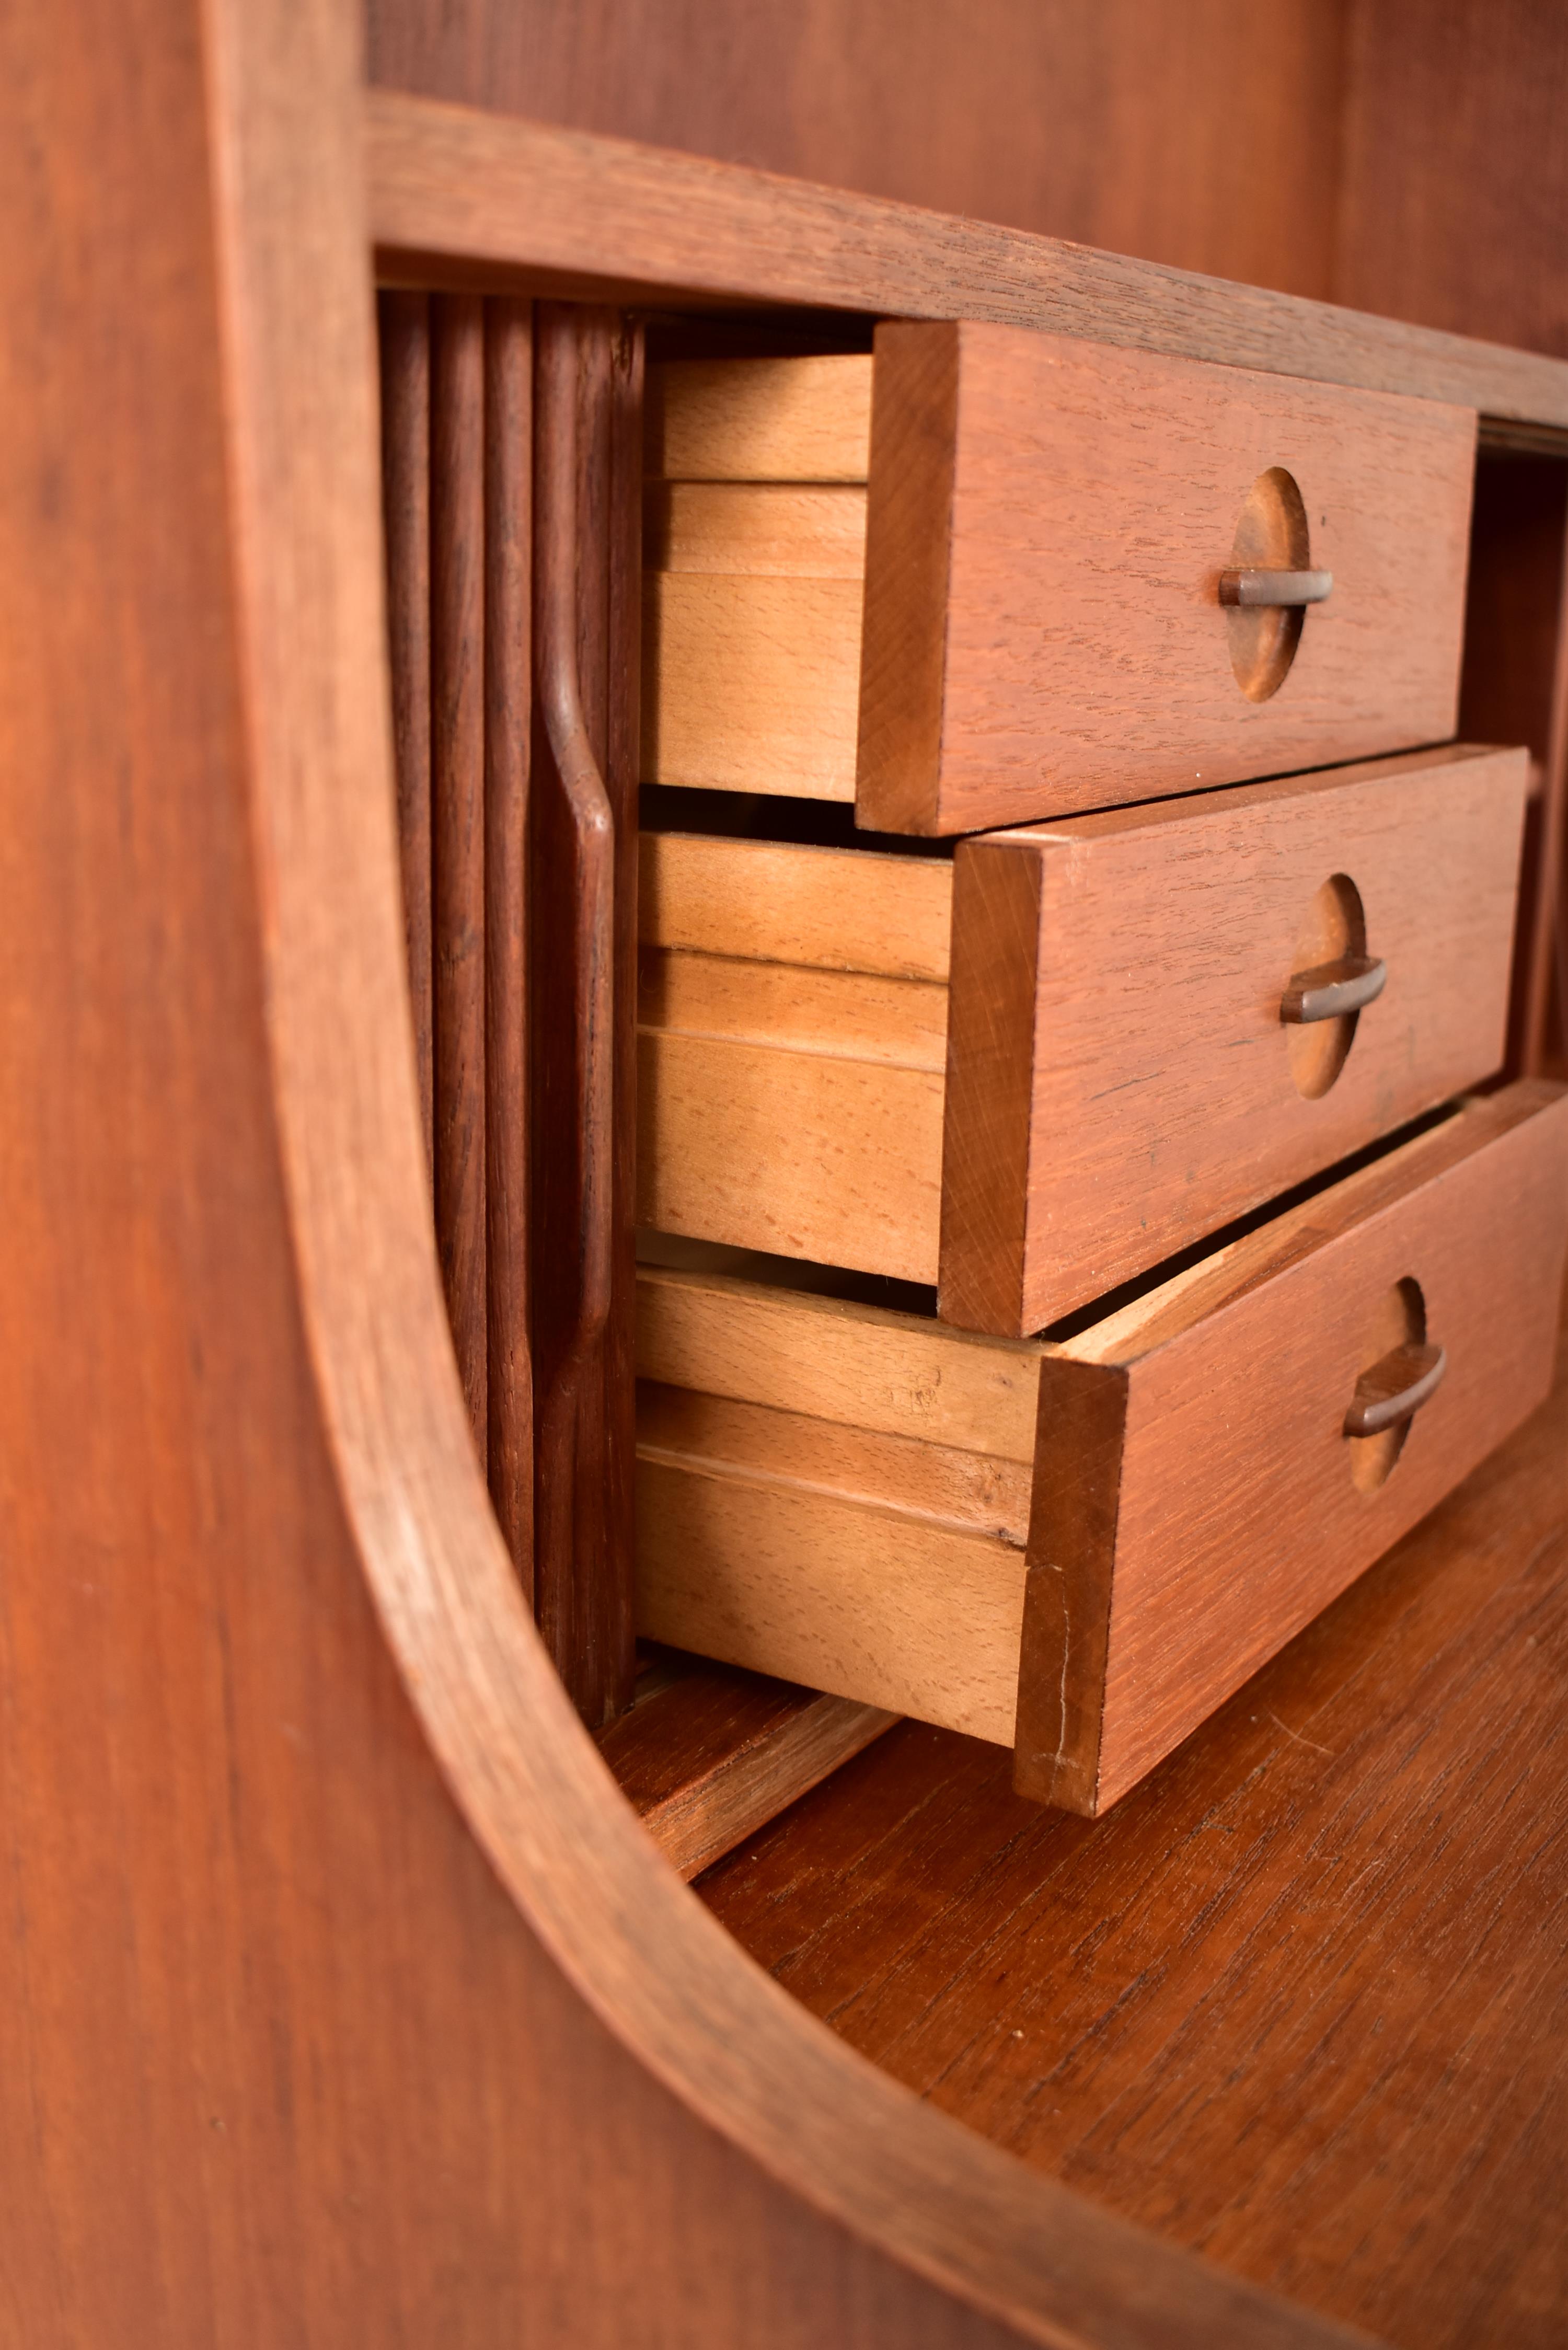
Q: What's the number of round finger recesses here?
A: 3